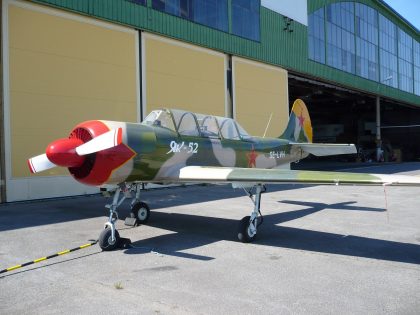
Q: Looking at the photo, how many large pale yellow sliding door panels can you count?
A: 3